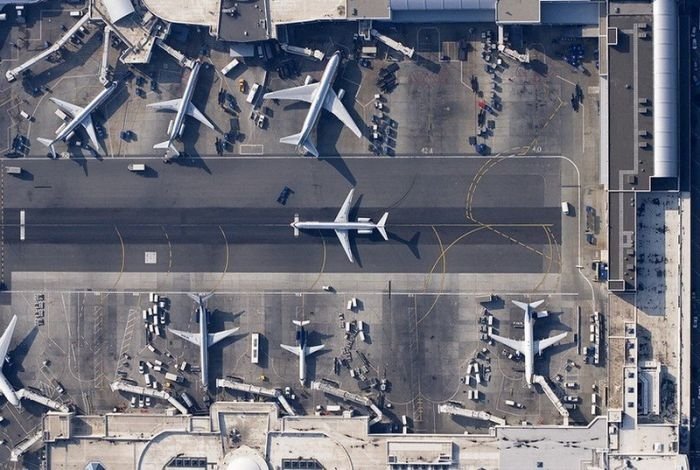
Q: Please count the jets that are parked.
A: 7